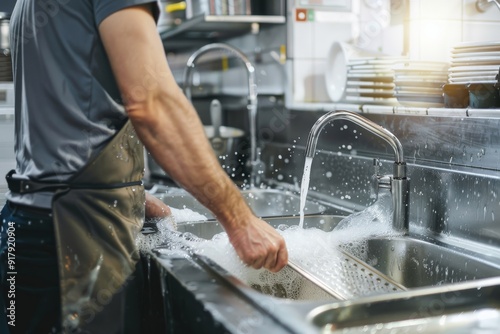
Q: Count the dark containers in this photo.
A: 2